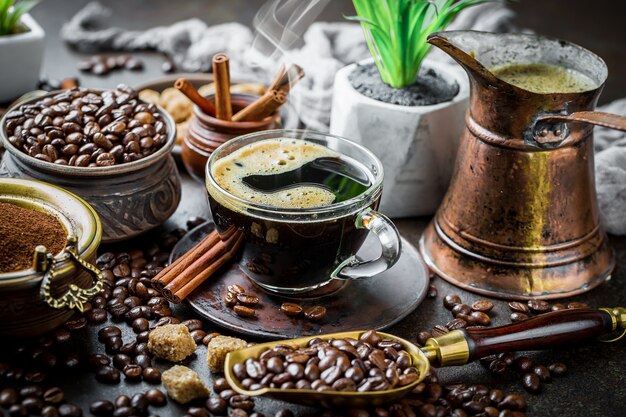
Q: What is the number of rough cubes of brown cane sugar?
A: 3